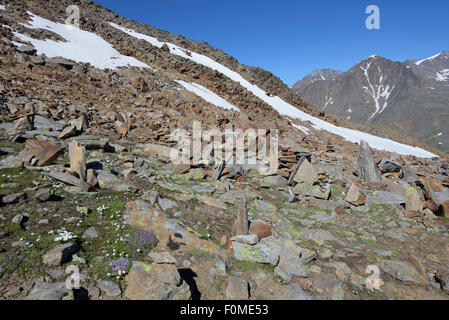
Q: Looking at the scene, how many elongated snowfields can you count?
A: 3